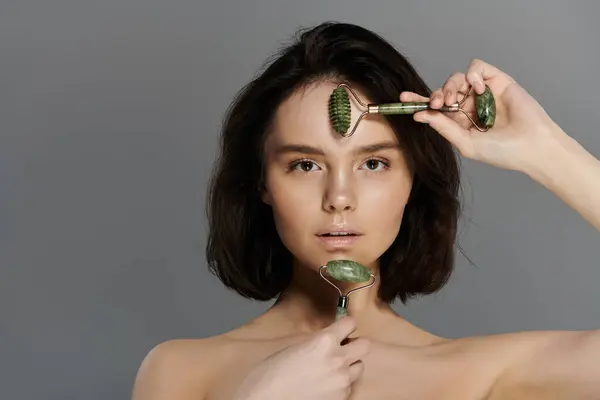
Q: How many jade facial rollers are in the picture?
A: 2